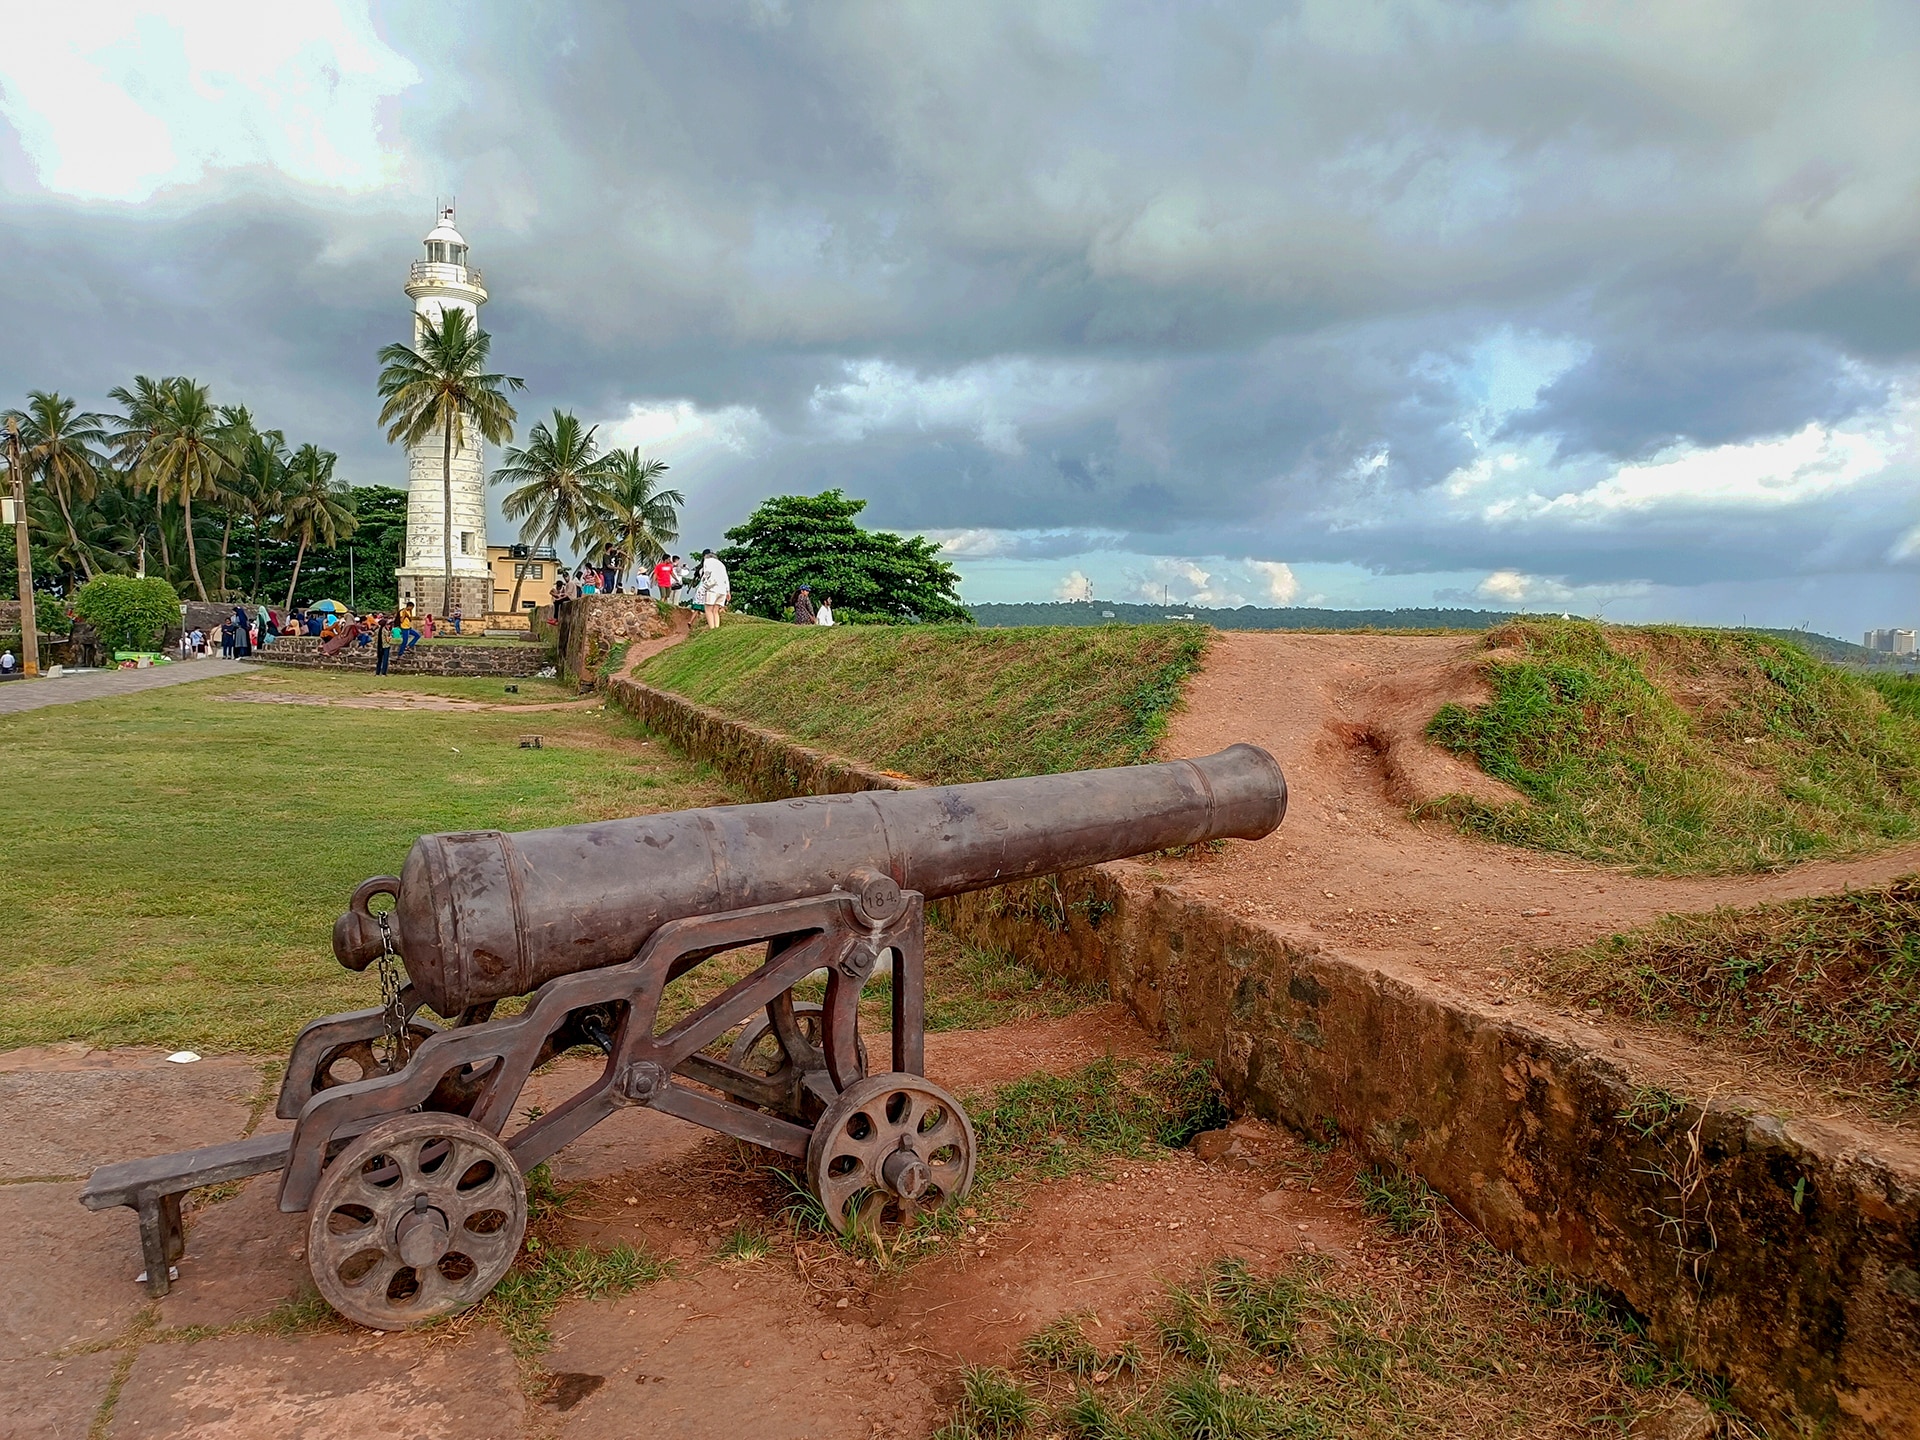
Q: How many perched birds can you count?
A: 0